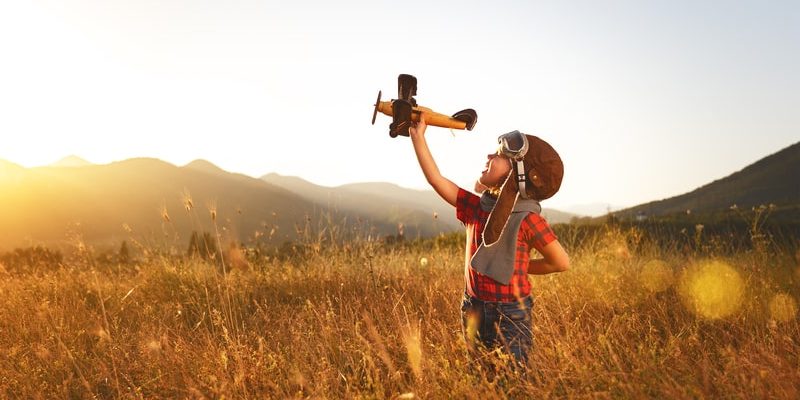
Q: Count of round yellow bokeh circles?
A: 3